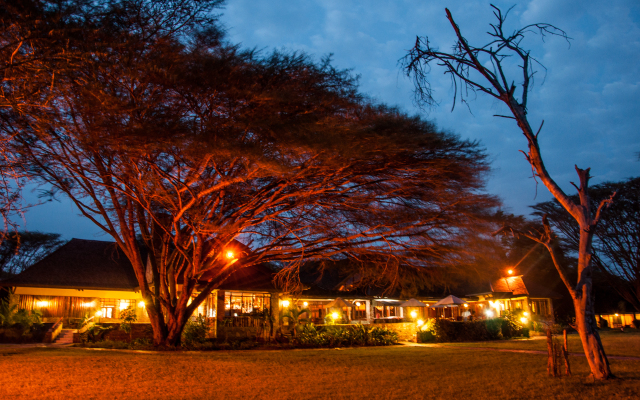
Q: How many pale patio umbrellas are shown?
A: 3